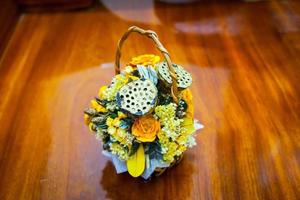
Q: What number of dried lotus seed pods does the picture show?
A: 2